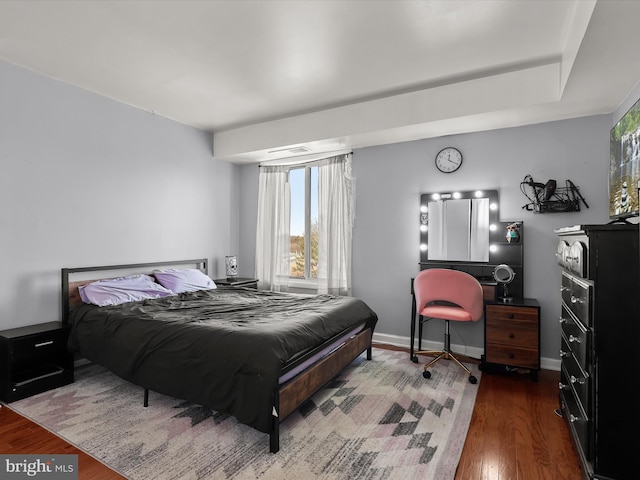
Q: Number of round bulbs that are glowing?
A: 9